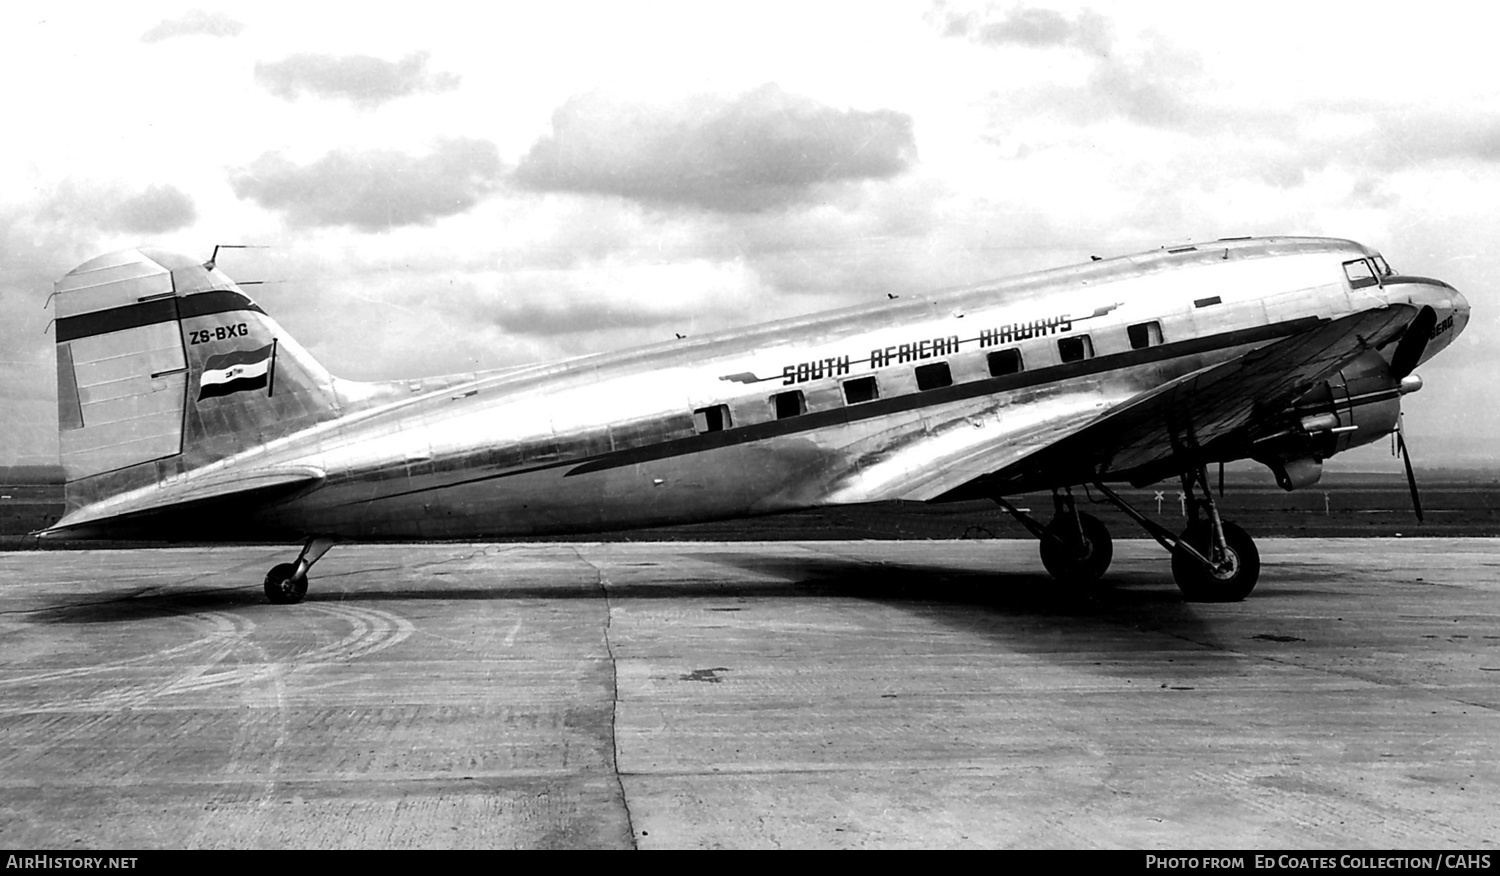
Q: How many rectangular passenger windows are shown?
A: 7